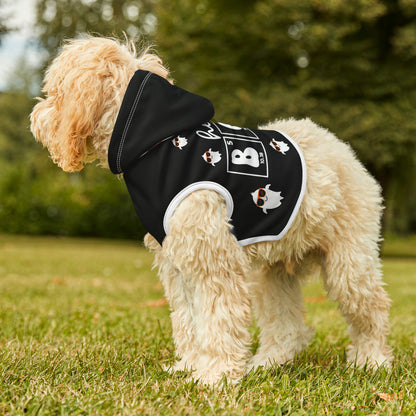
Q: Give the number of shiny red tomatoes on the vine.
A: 0